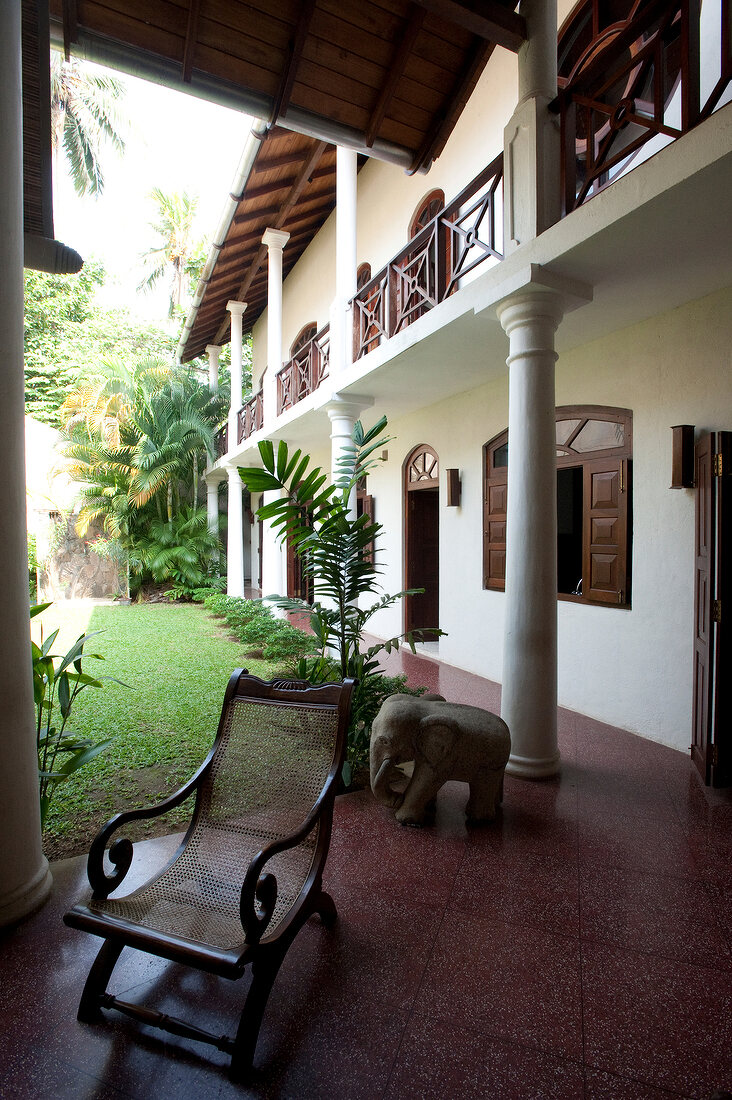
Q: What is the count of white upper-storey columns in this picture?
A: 5